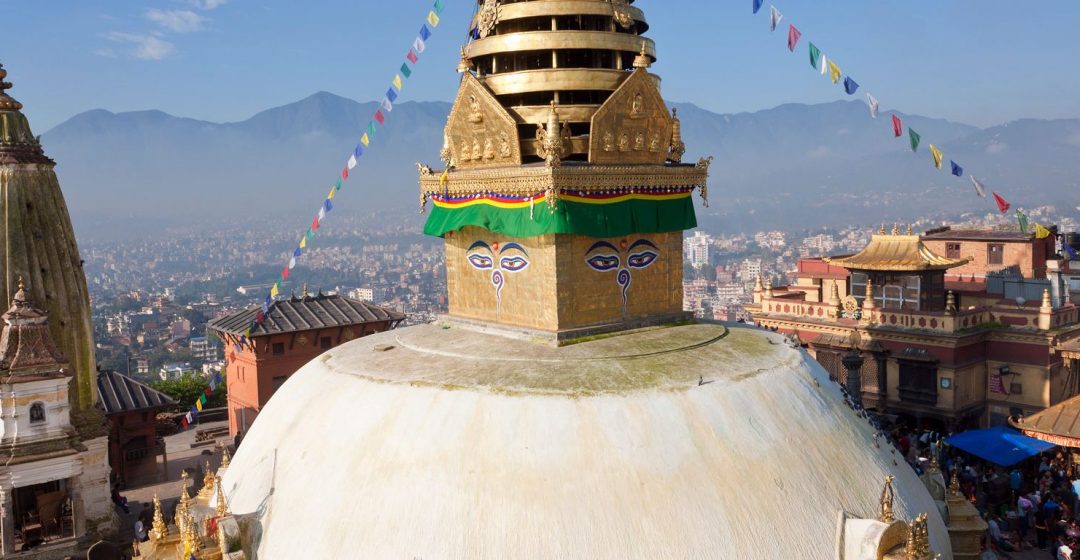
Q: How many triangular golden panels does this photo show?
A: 2